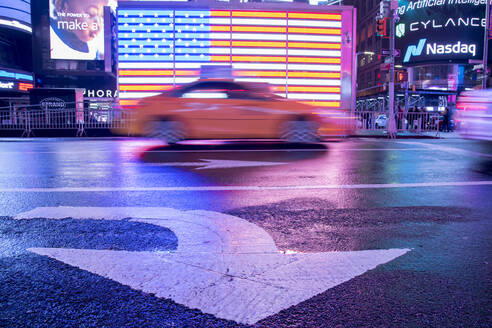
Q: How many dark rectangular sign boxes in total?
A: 1